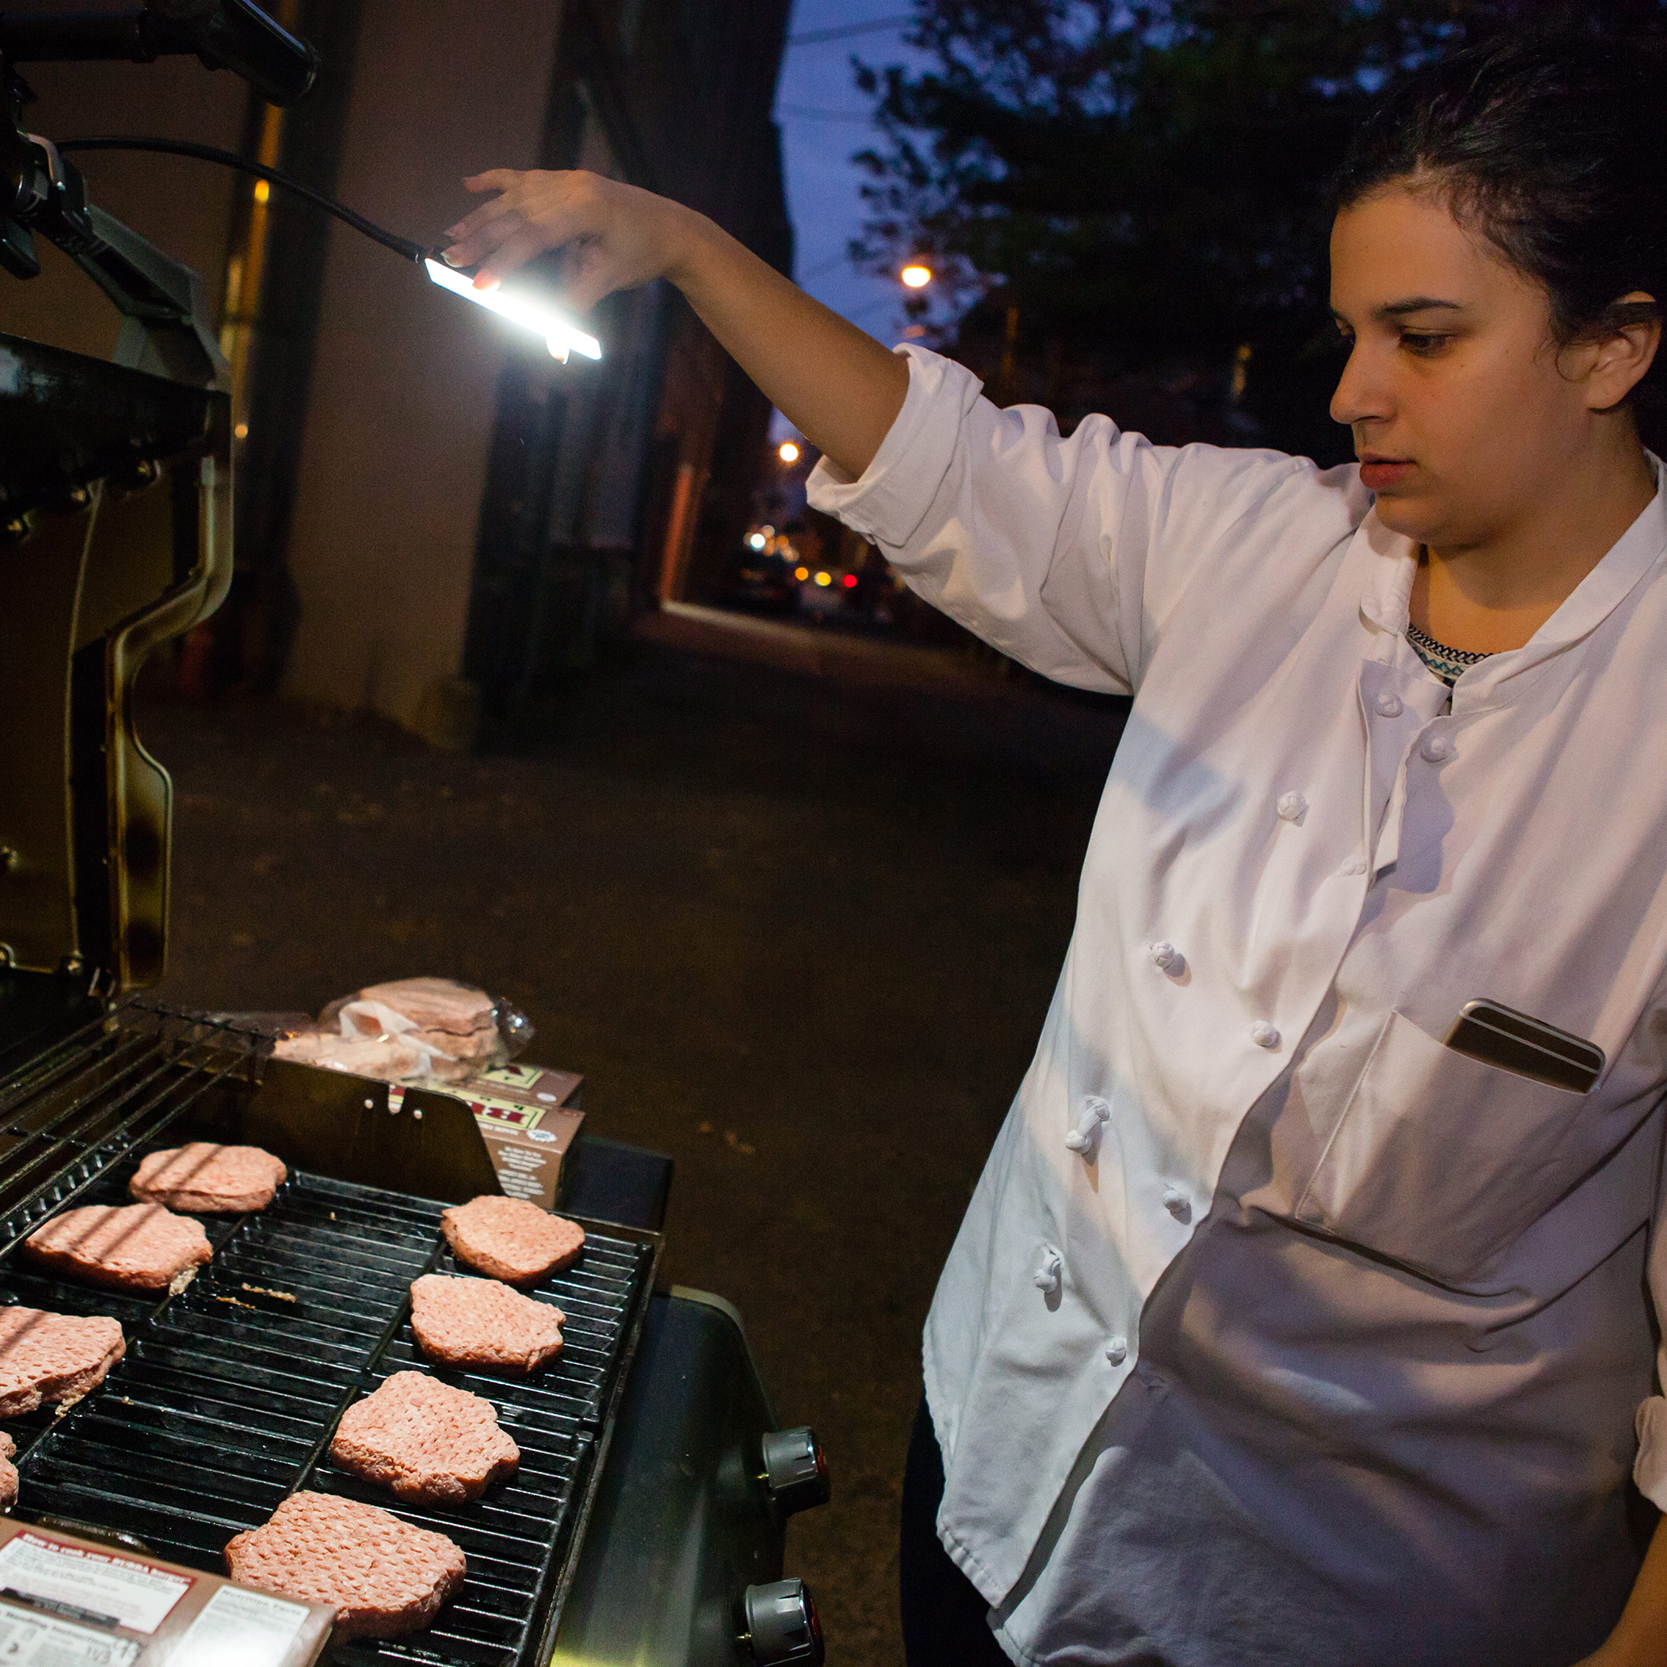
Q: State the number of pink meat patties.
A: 8